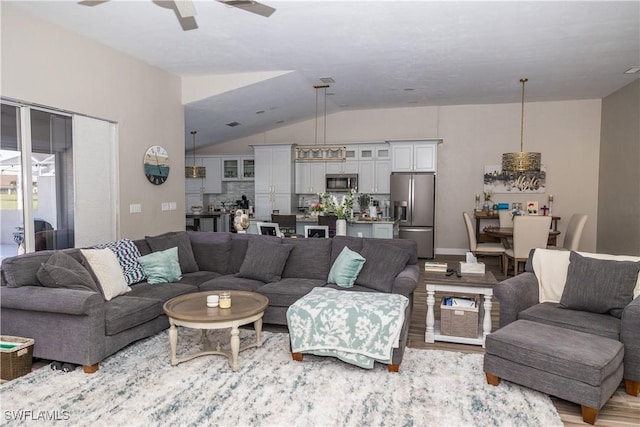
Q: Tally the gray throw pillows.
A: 5